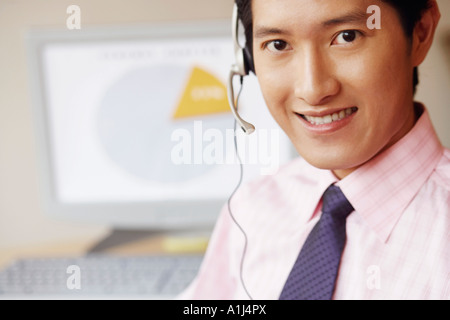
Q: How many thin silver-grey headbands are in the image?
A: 1